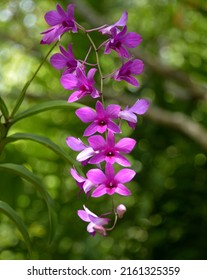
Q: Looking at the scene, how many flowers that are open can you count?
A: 13